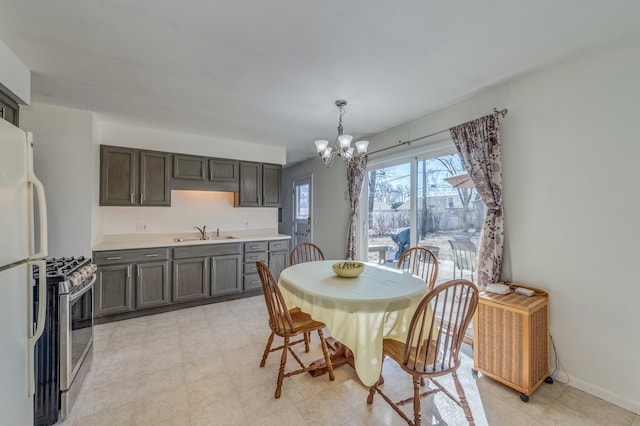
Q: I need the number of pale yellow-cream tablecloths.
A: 1